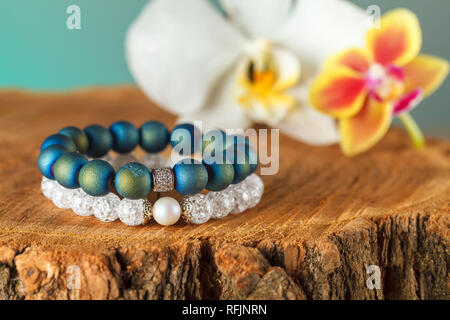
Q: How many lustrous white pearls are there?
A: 1